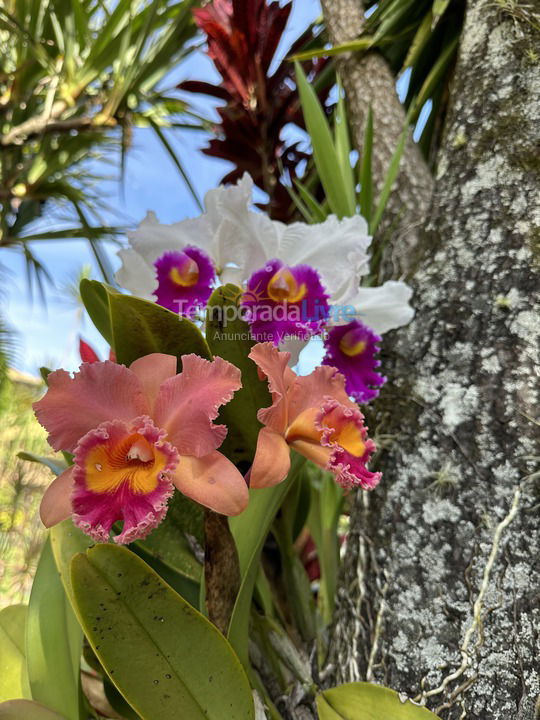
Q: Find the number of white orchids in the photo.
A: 3